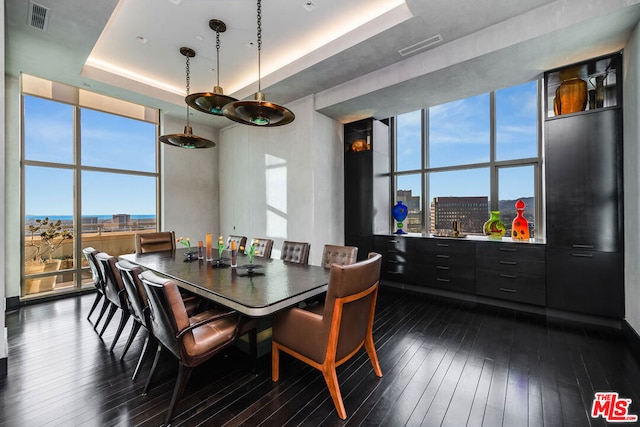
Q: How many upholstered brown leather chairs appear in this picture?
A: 10